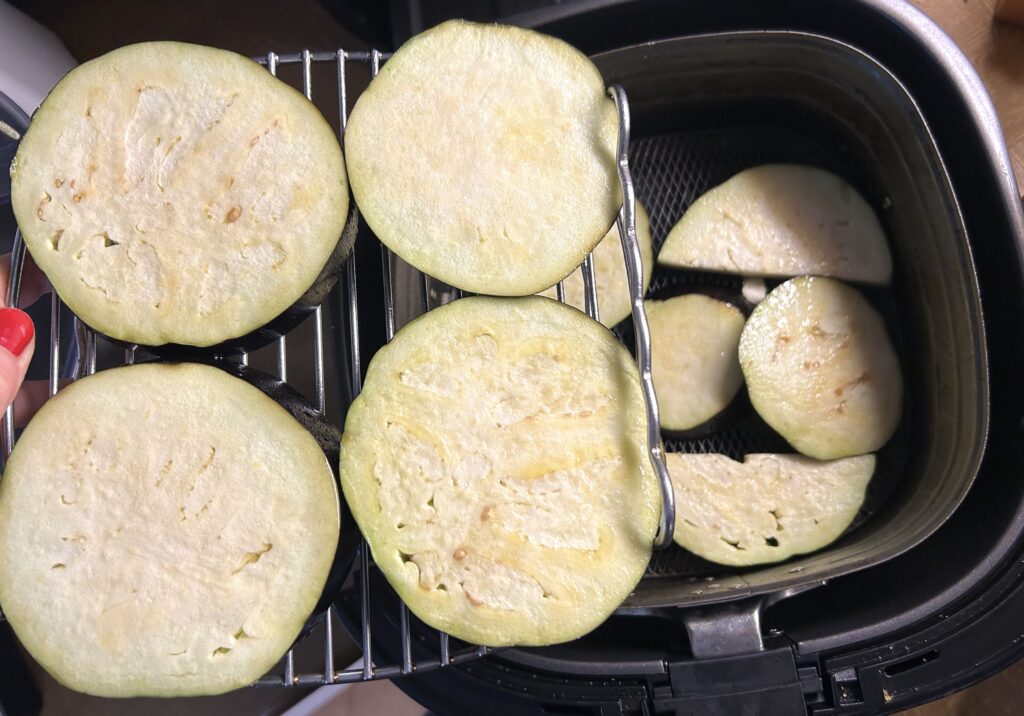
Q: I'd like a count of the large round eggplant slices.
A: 4